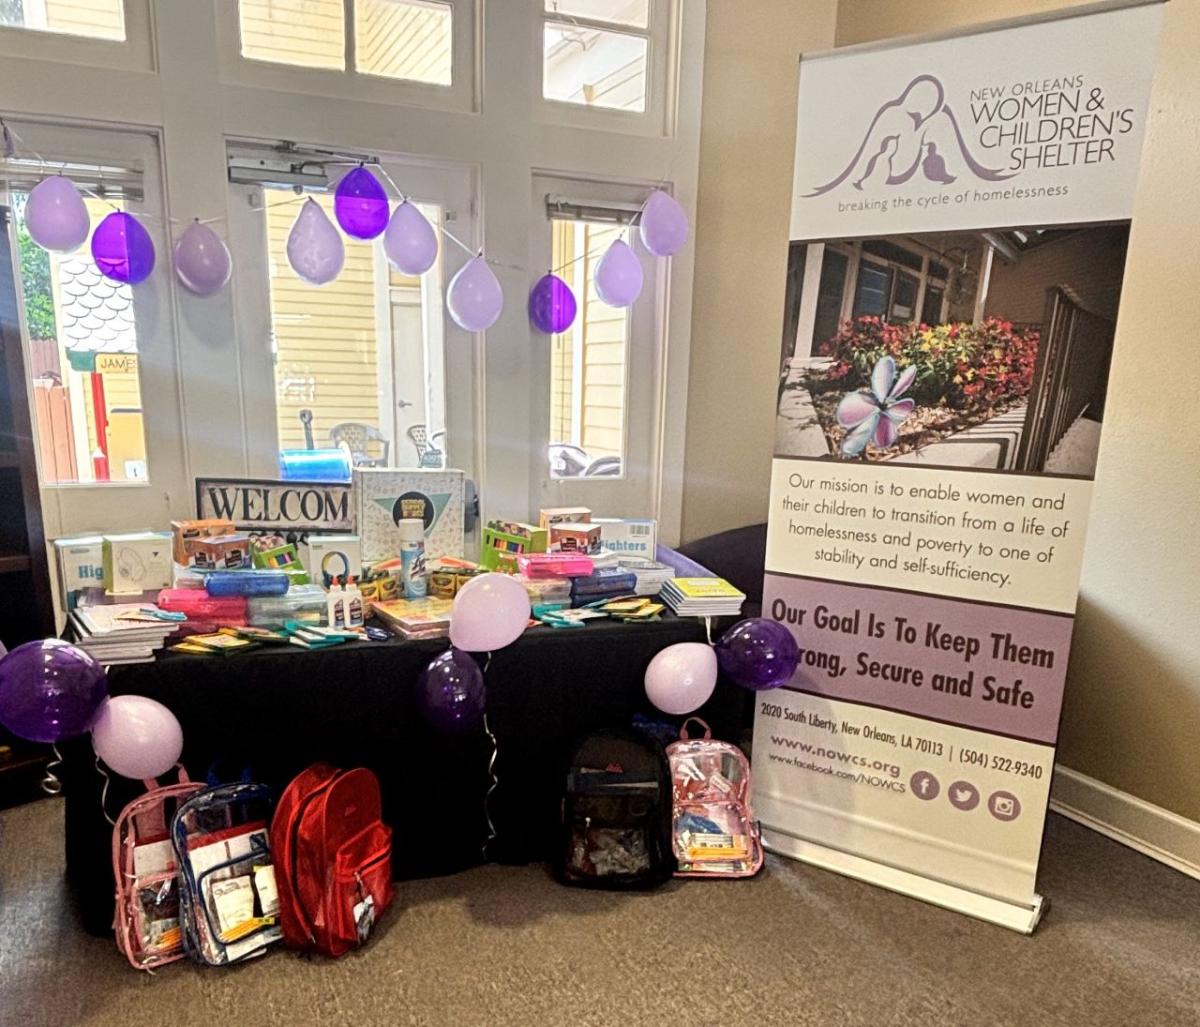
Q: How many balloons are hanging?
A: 10